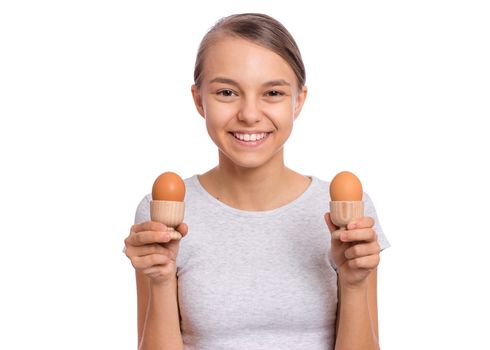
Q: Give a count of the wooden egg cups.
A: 2